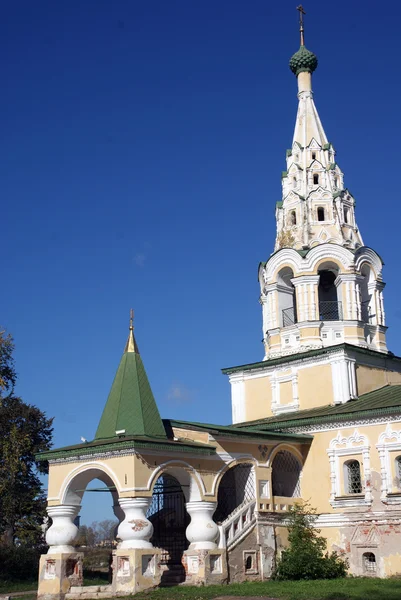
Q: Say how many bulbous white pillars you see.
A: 3